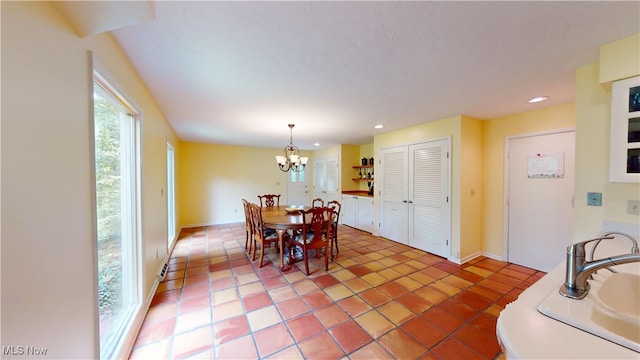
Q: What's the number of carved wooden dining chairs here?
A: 6